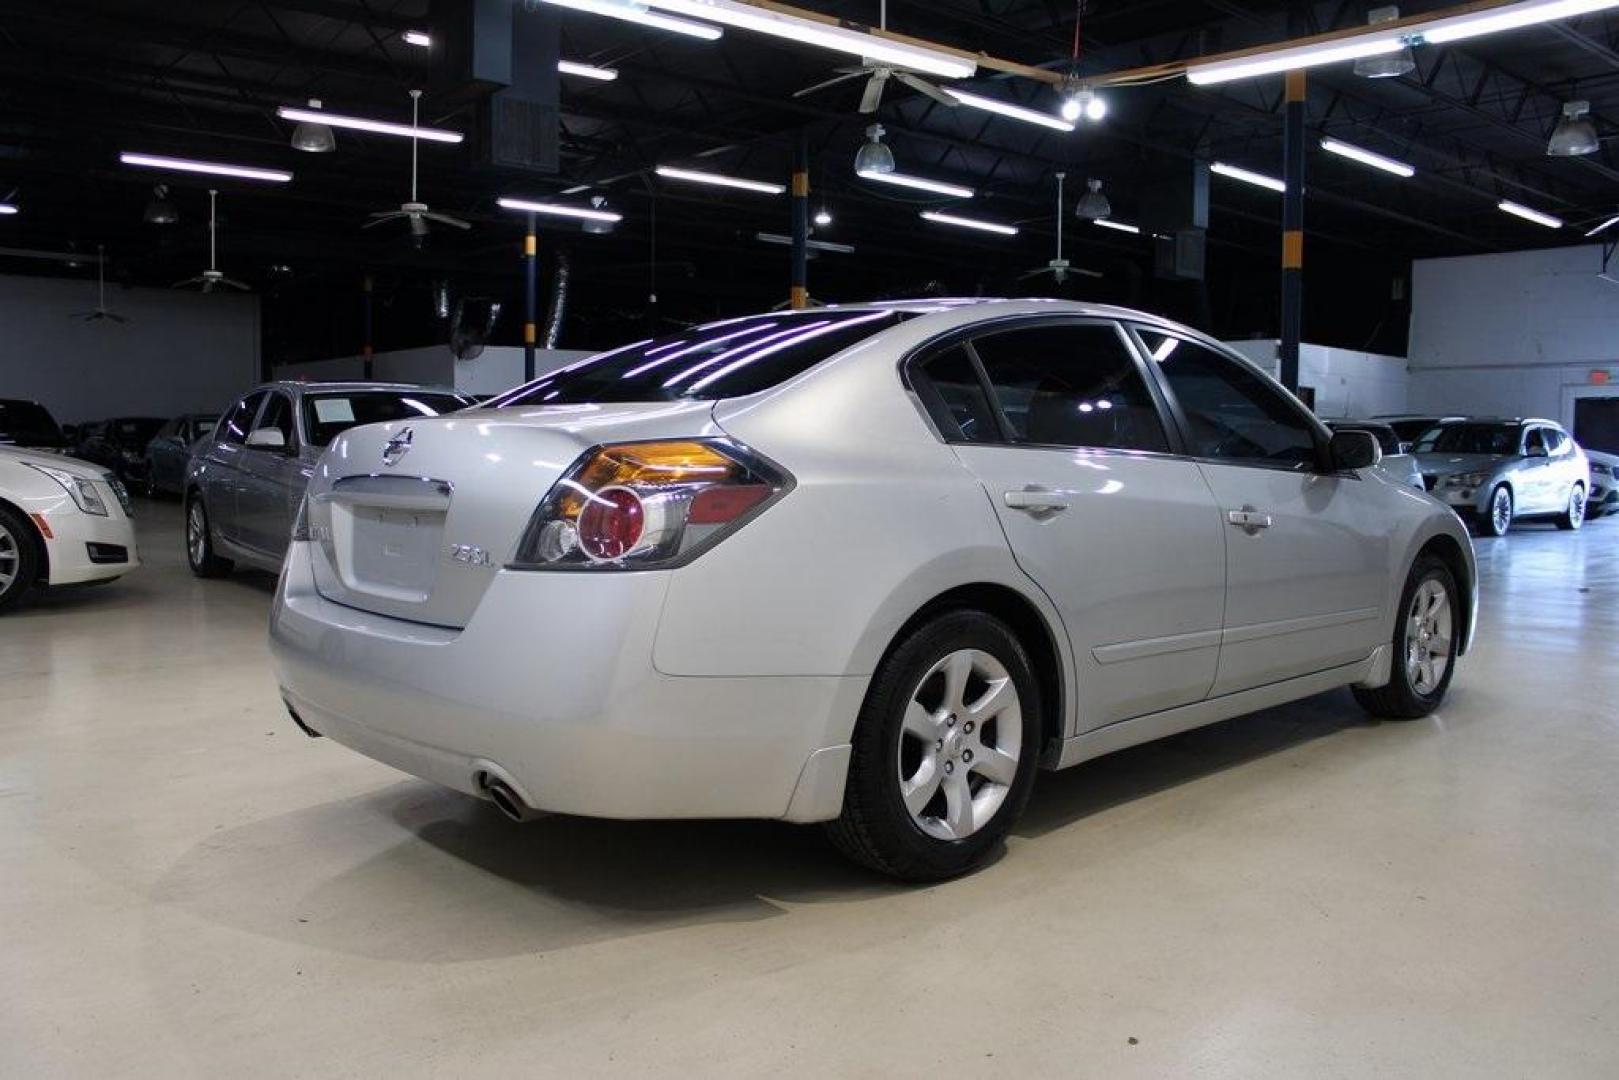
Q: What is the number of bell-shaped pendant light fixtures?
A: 7